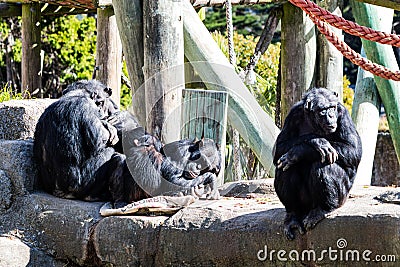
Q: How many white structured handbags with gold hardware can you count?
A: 0